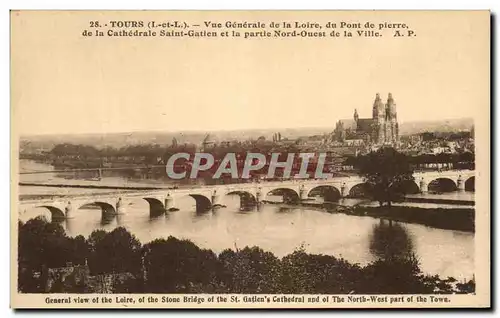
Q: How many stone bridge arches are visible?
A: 11